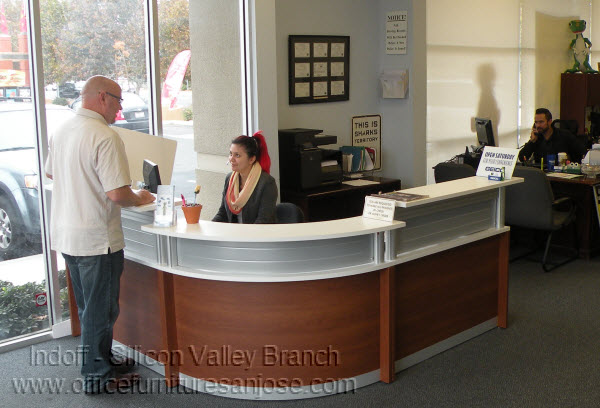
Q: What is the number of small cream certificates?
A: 9